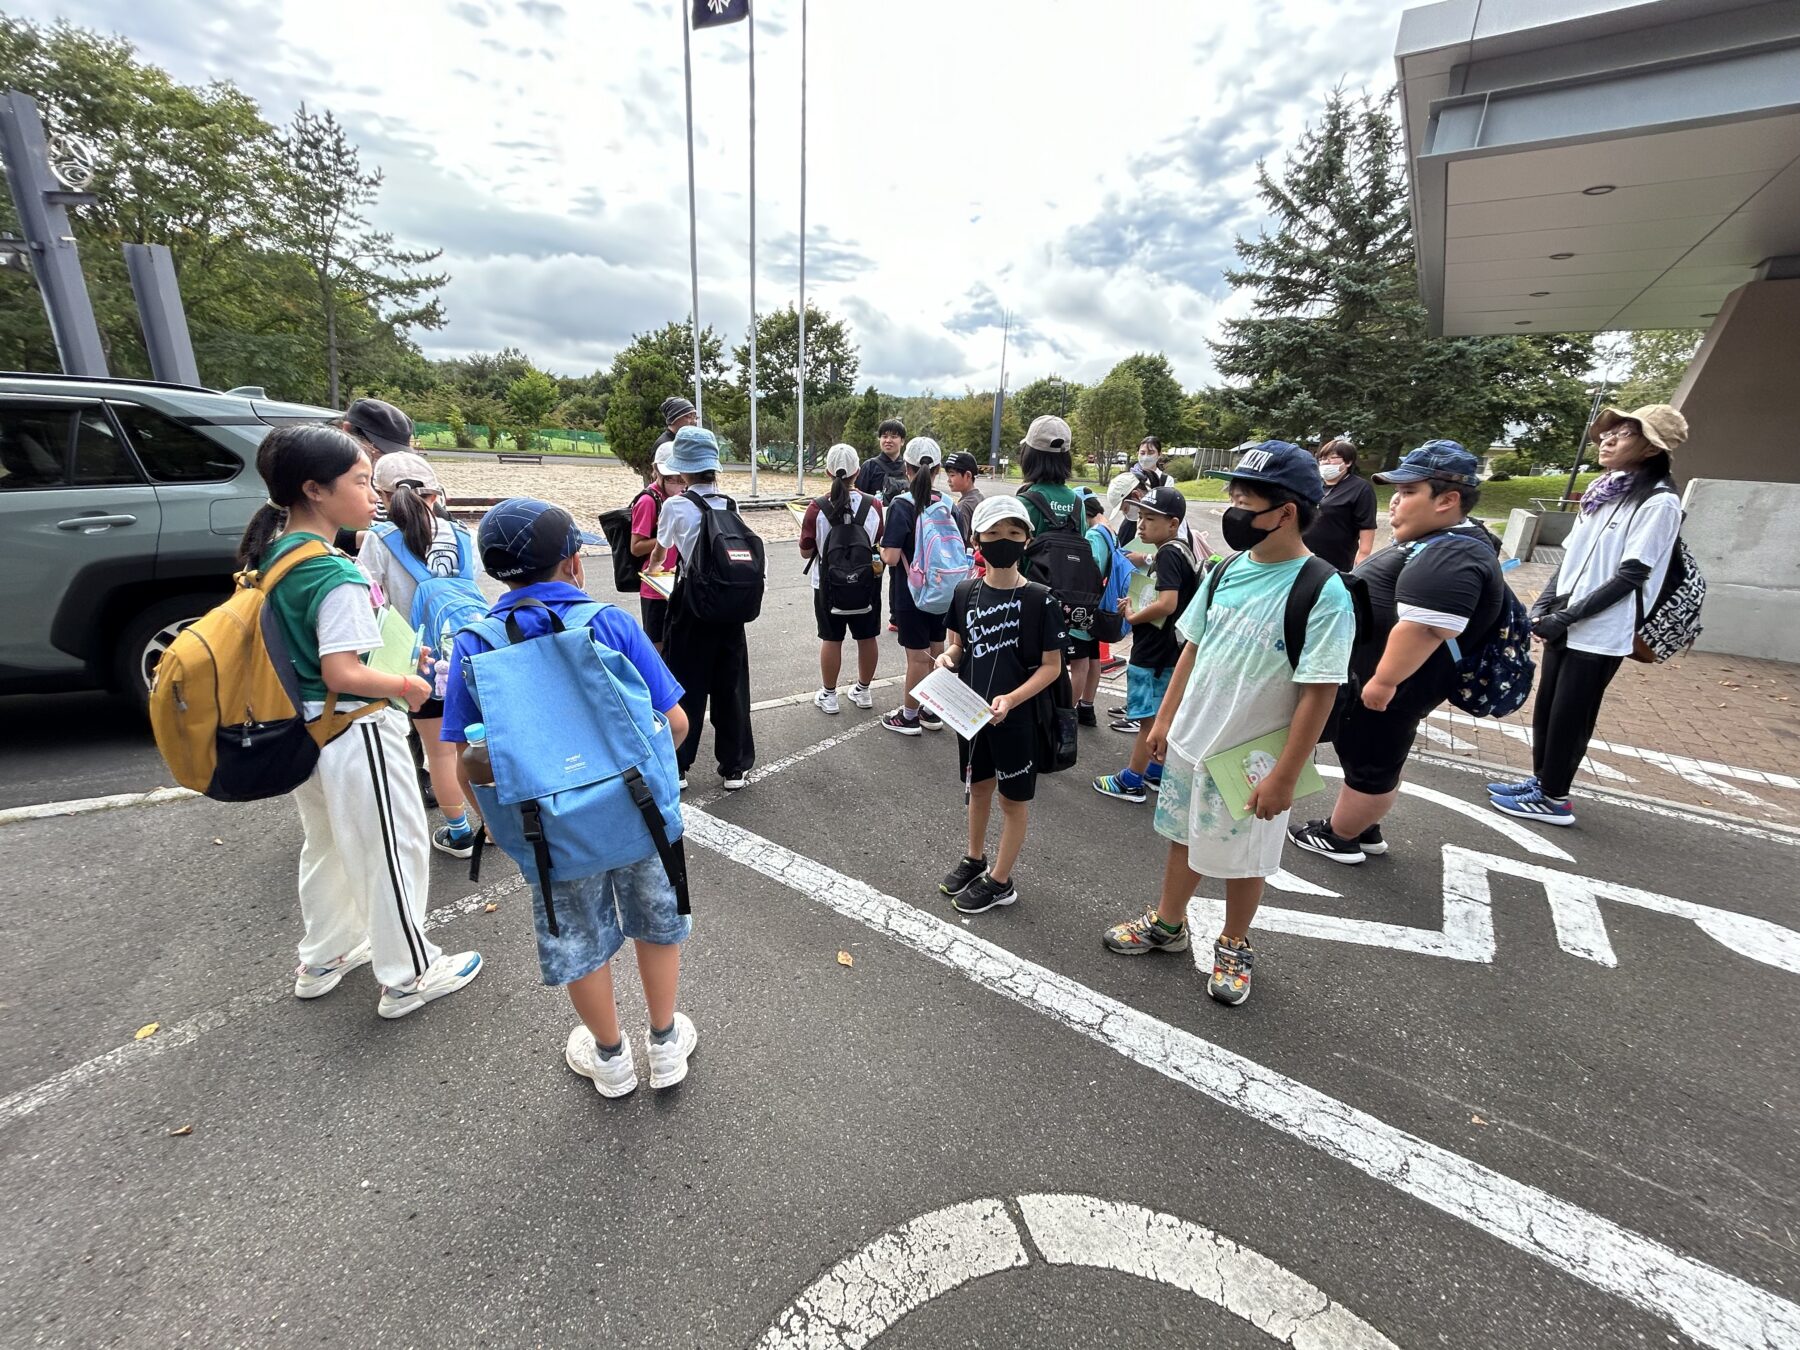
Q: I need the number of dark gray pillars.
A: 2